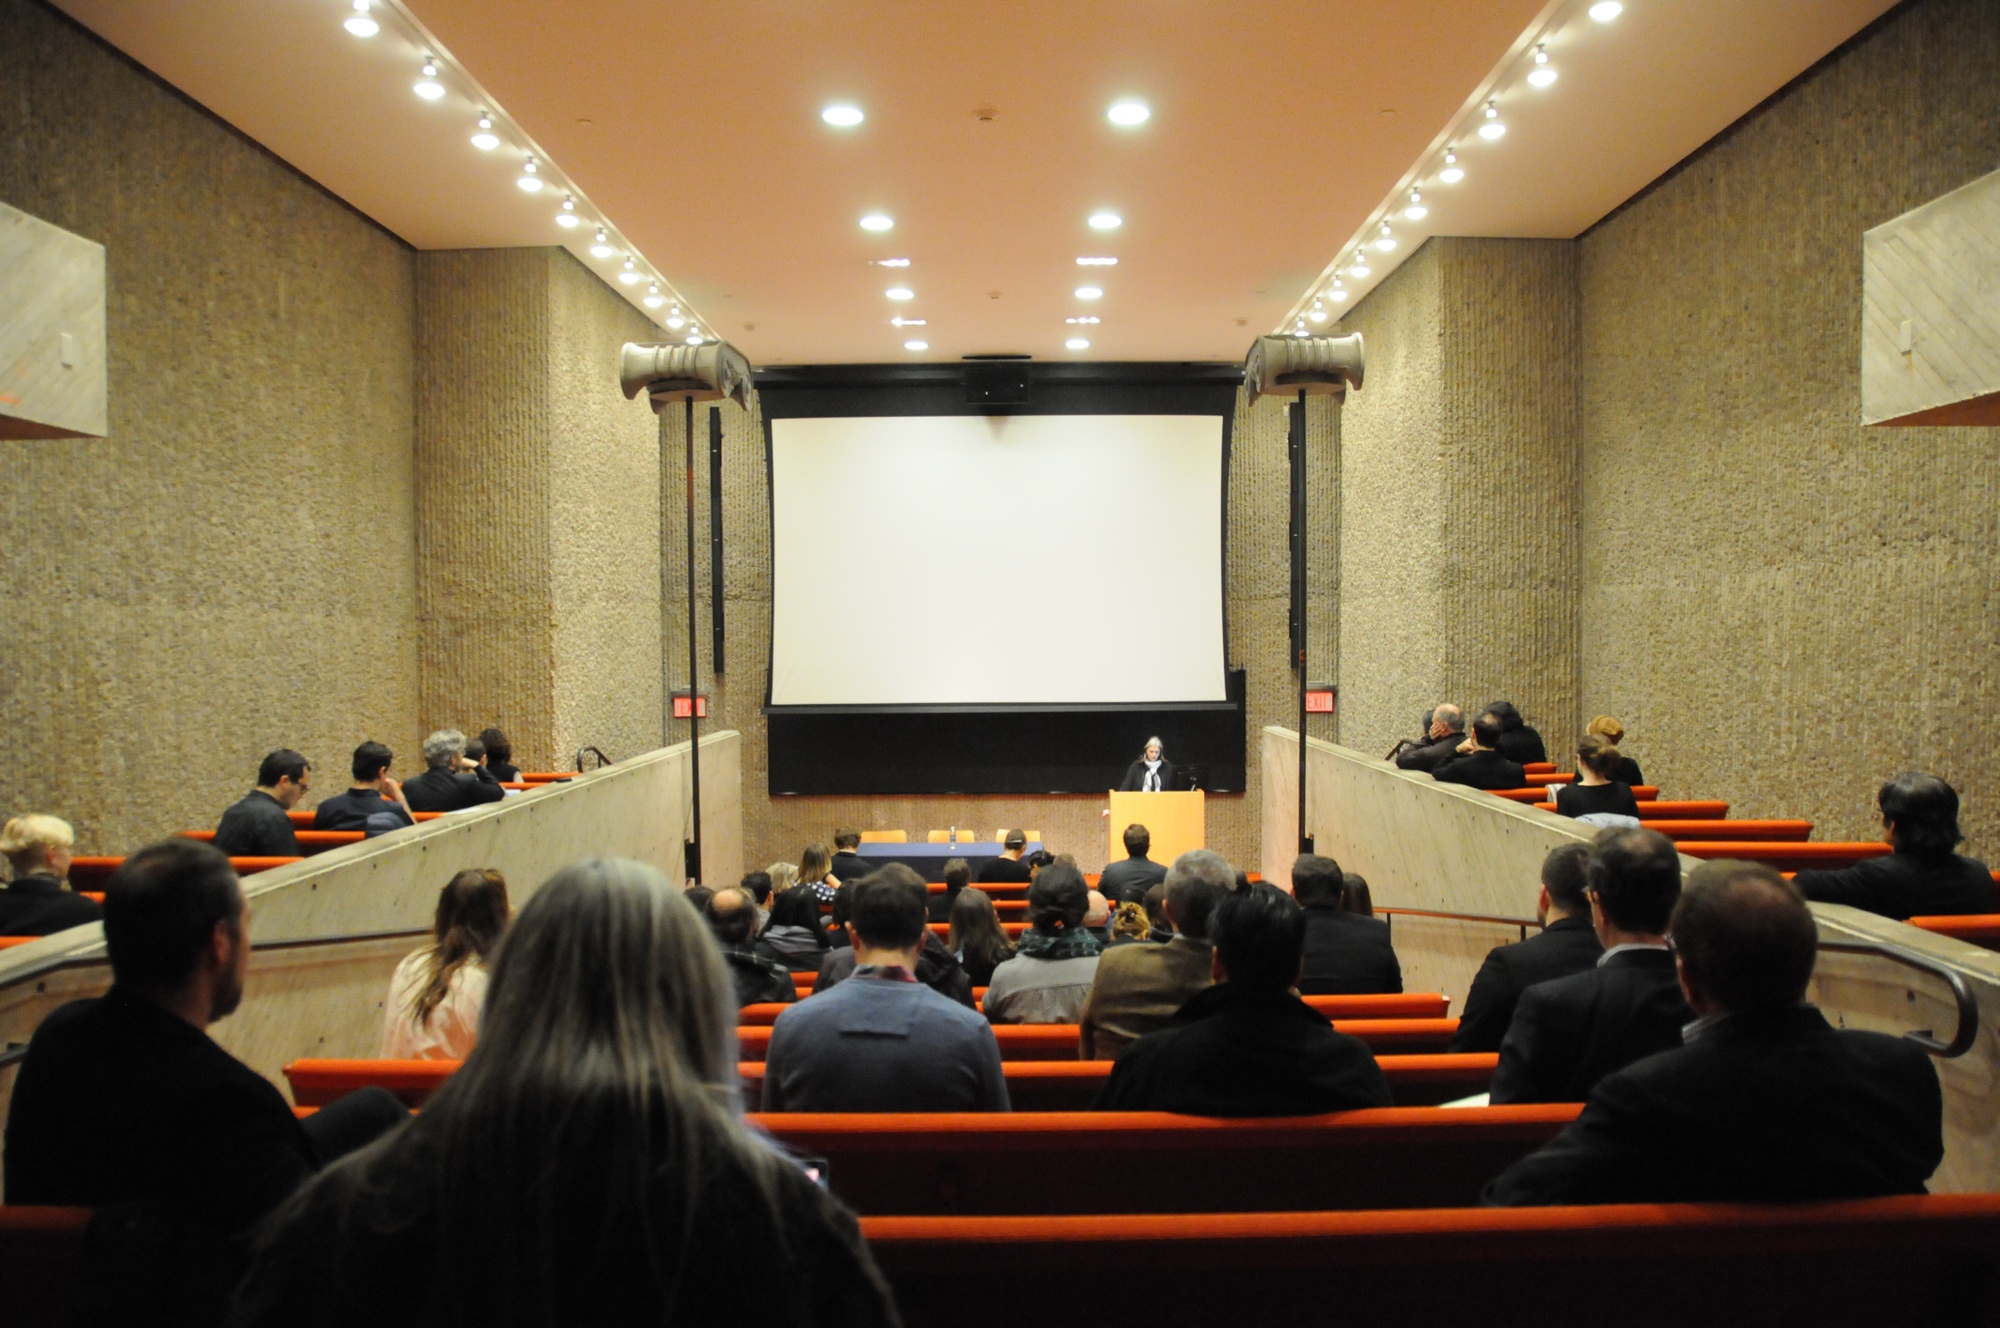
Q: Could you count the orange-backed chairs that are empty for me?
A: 3